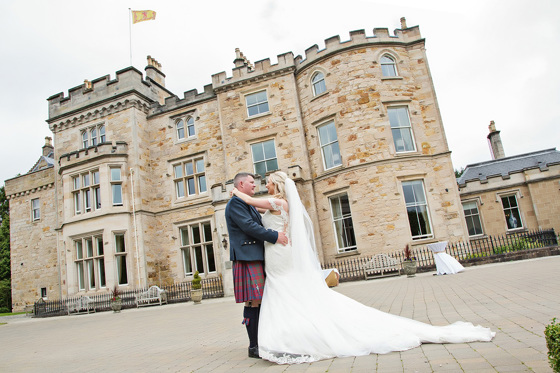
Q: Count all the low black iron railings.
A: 2